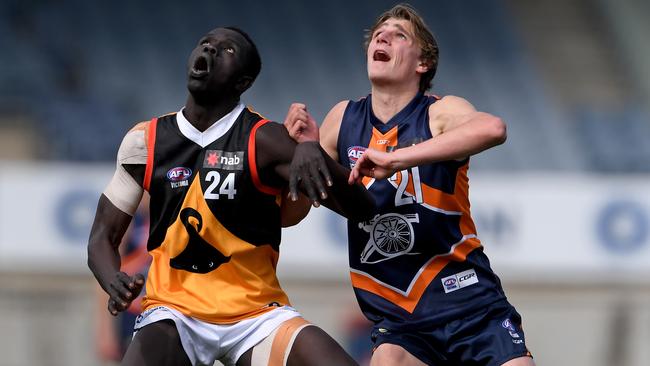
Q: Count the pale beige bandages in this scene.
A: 2